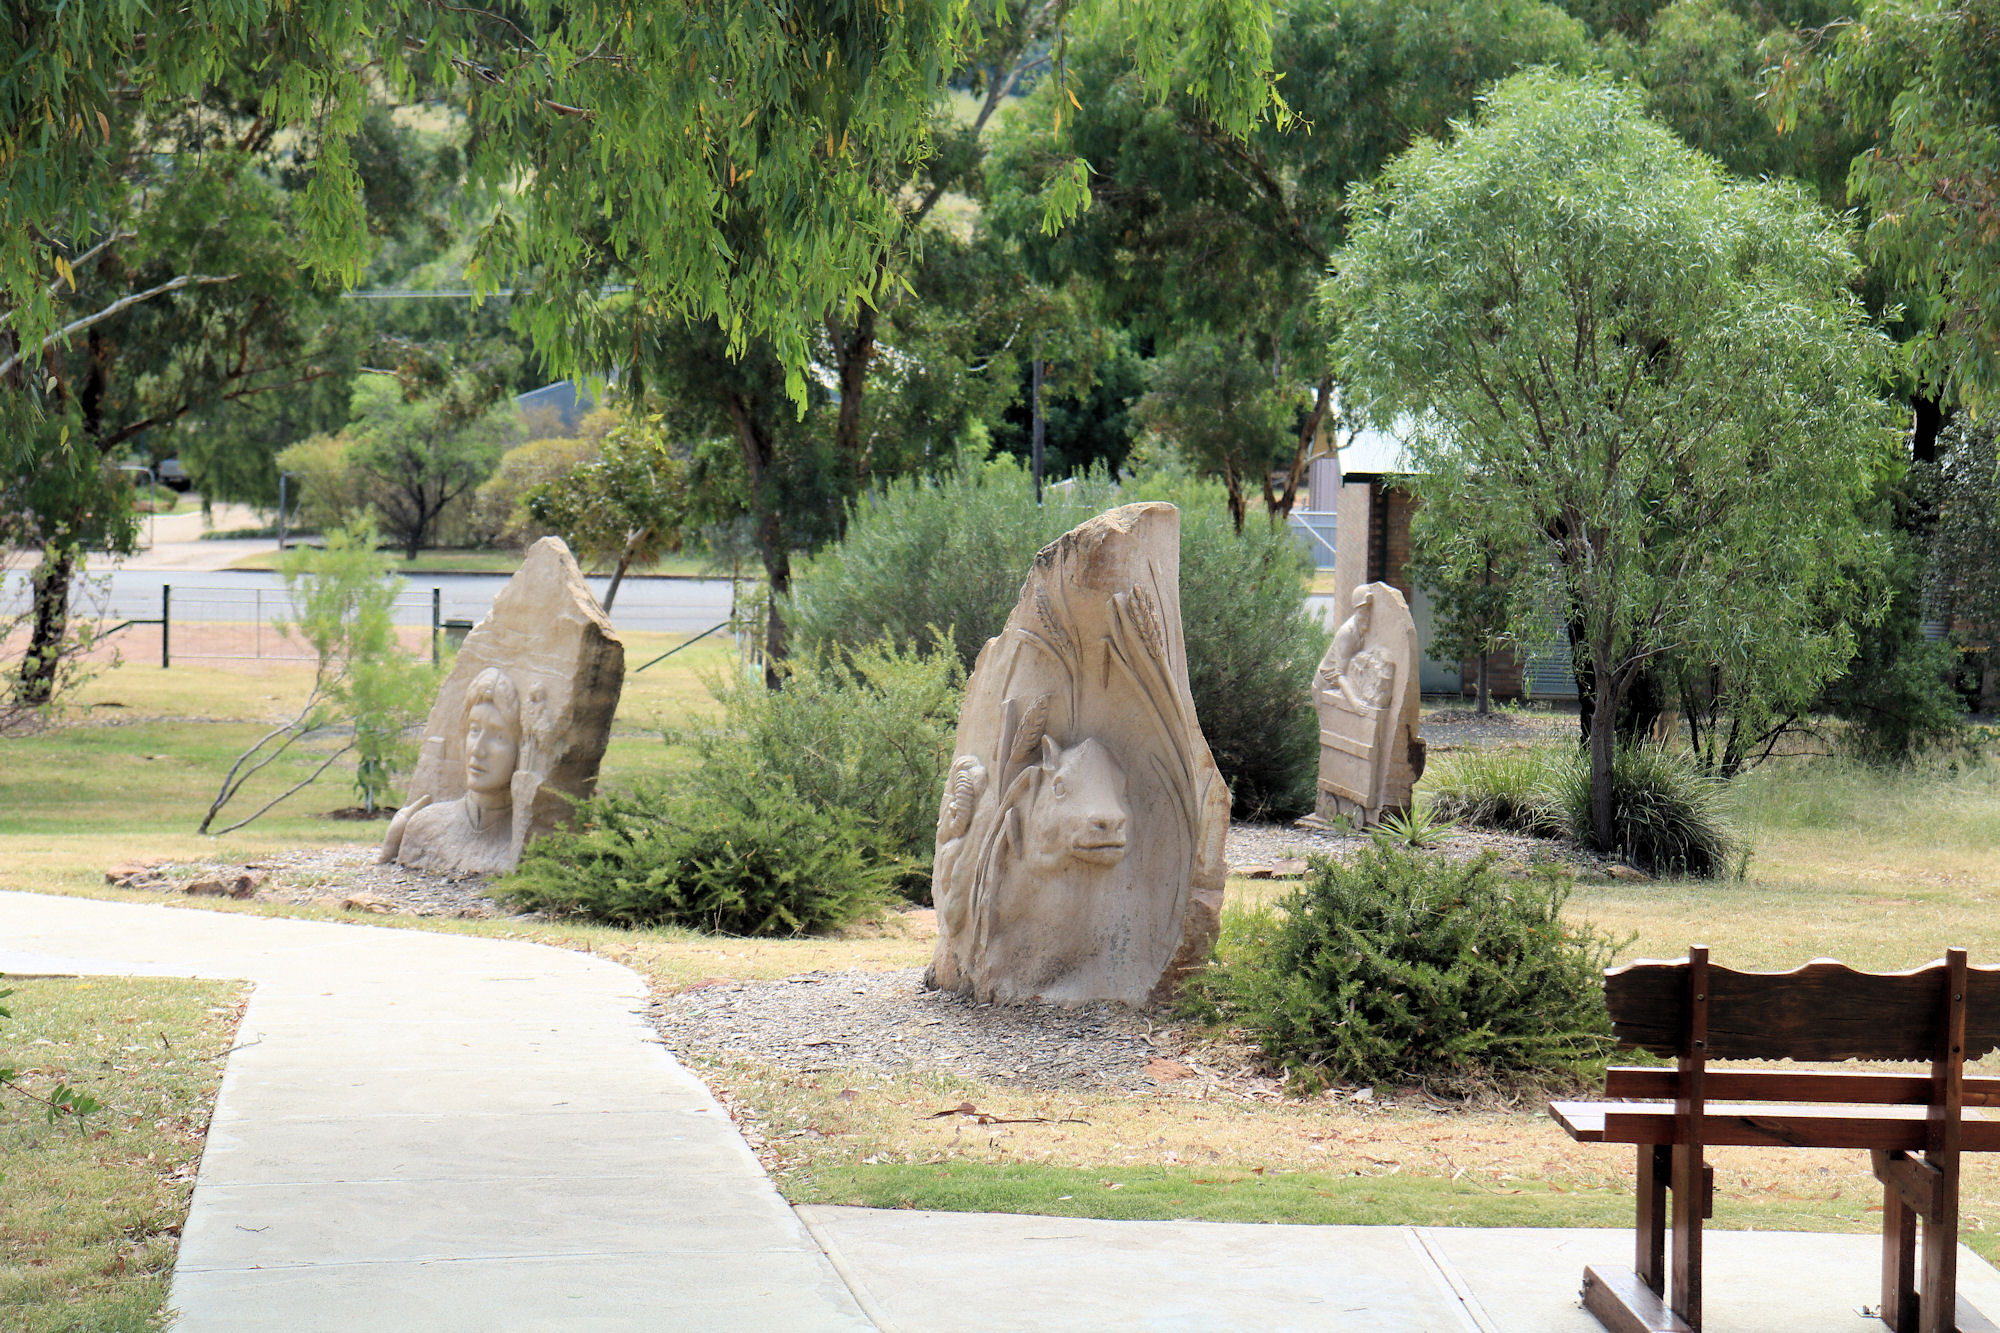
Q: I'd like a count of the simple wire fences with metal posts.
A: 1